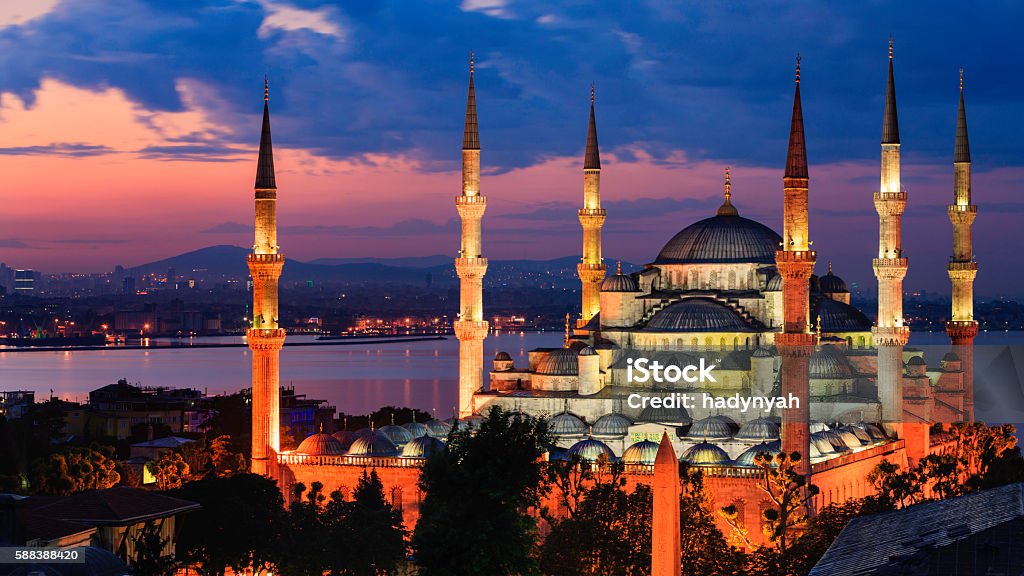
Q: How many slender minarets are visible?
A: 6